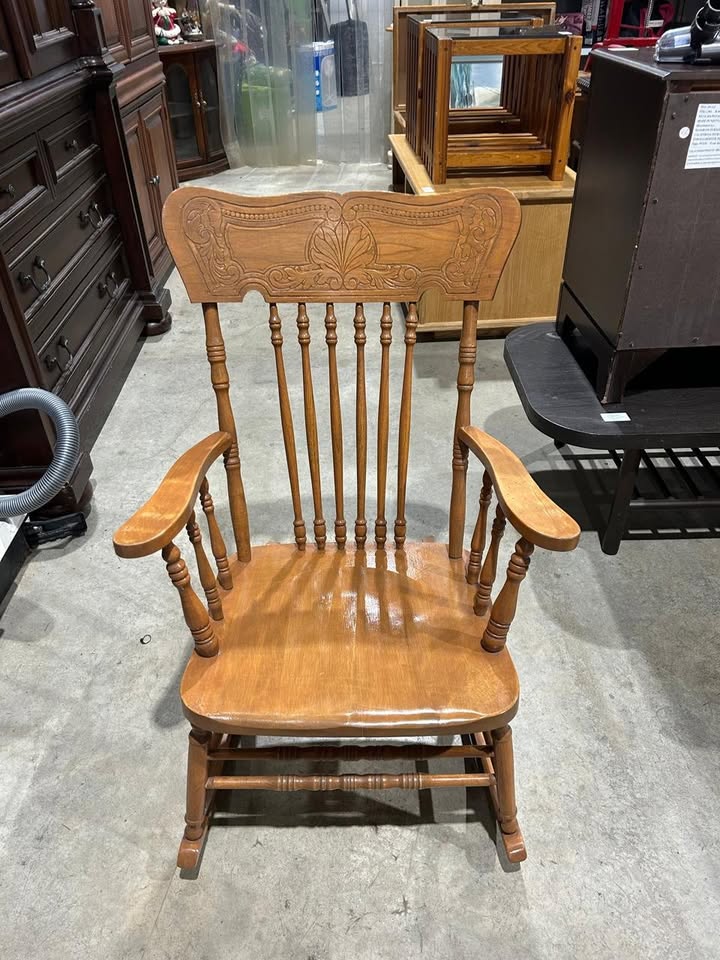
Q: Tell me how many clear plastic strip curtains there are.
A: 1